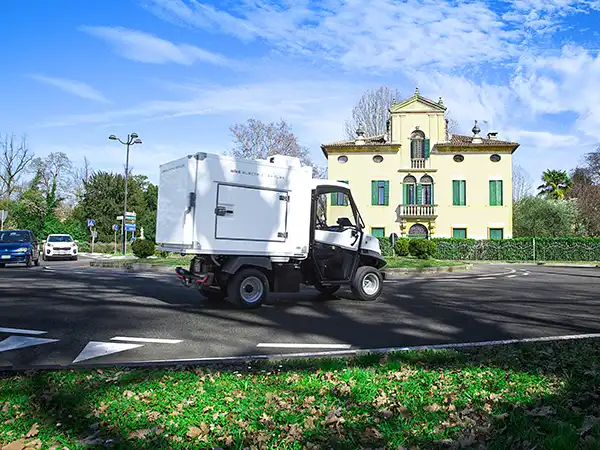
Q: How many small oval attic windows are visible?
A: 4